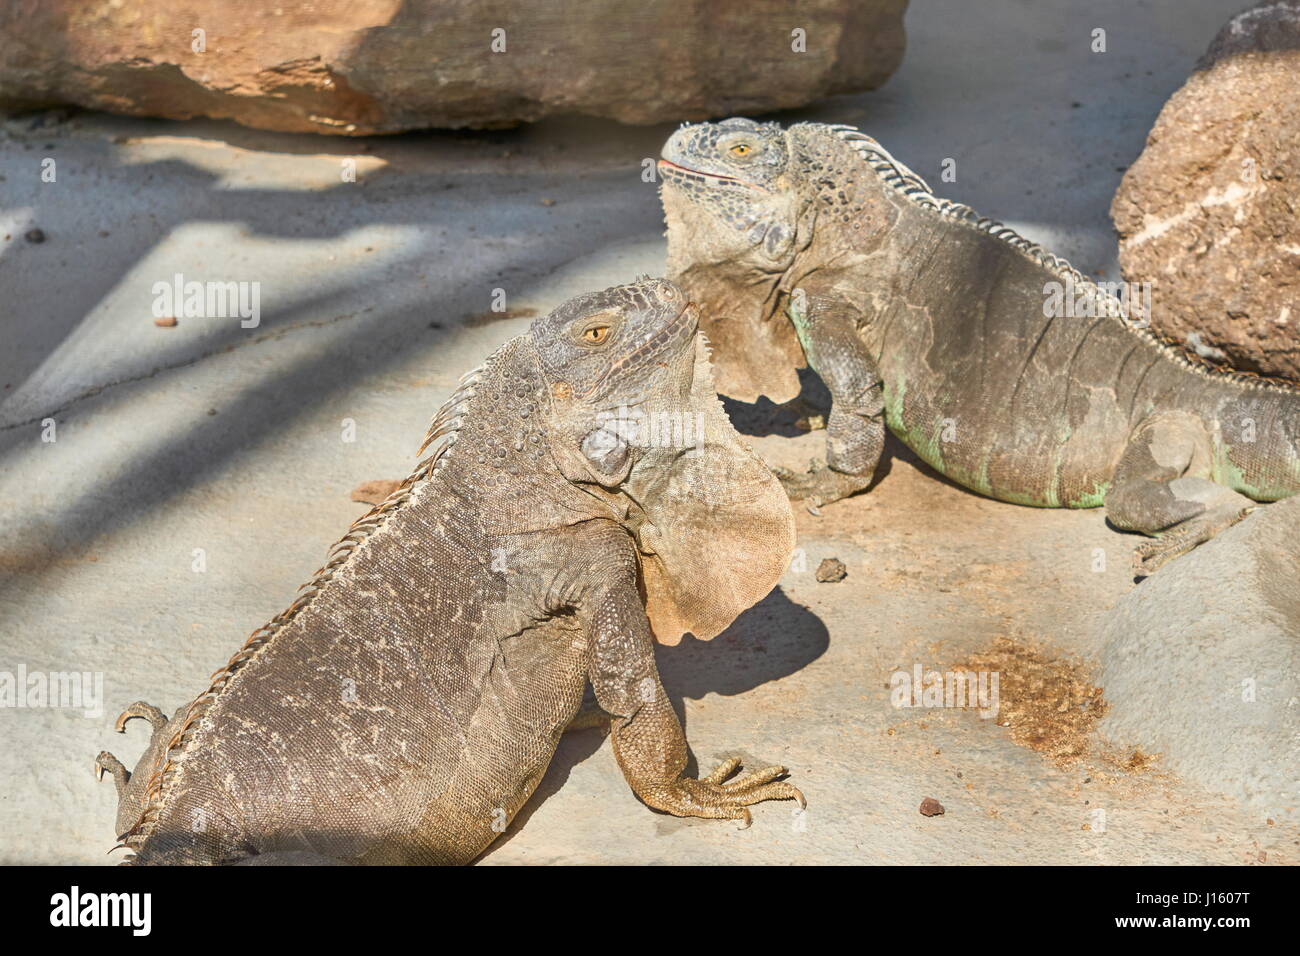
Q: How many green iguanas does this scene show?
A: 2